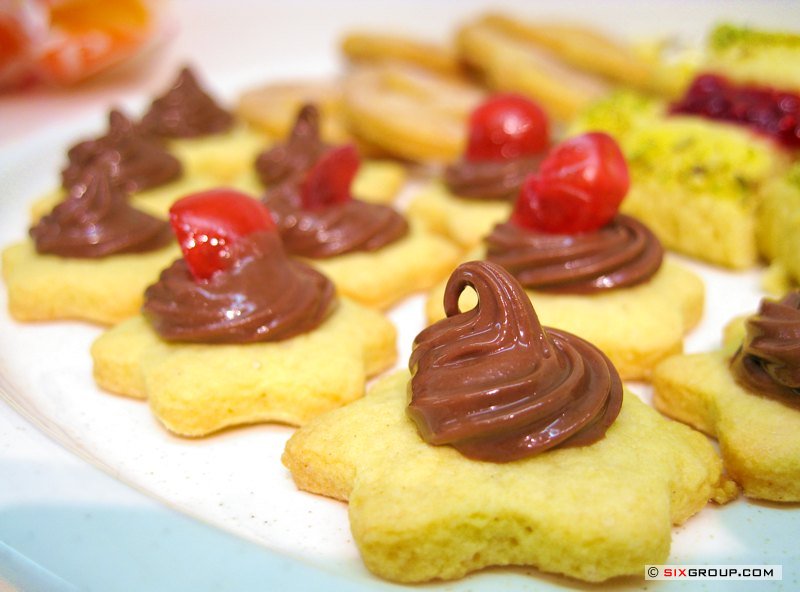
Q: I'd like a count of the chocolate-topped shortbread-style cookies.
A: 10